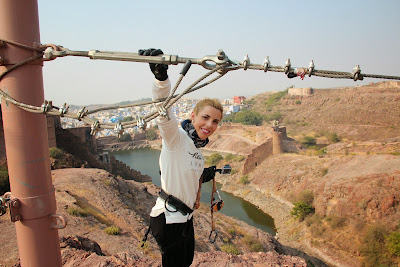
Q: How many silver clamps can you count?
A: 12